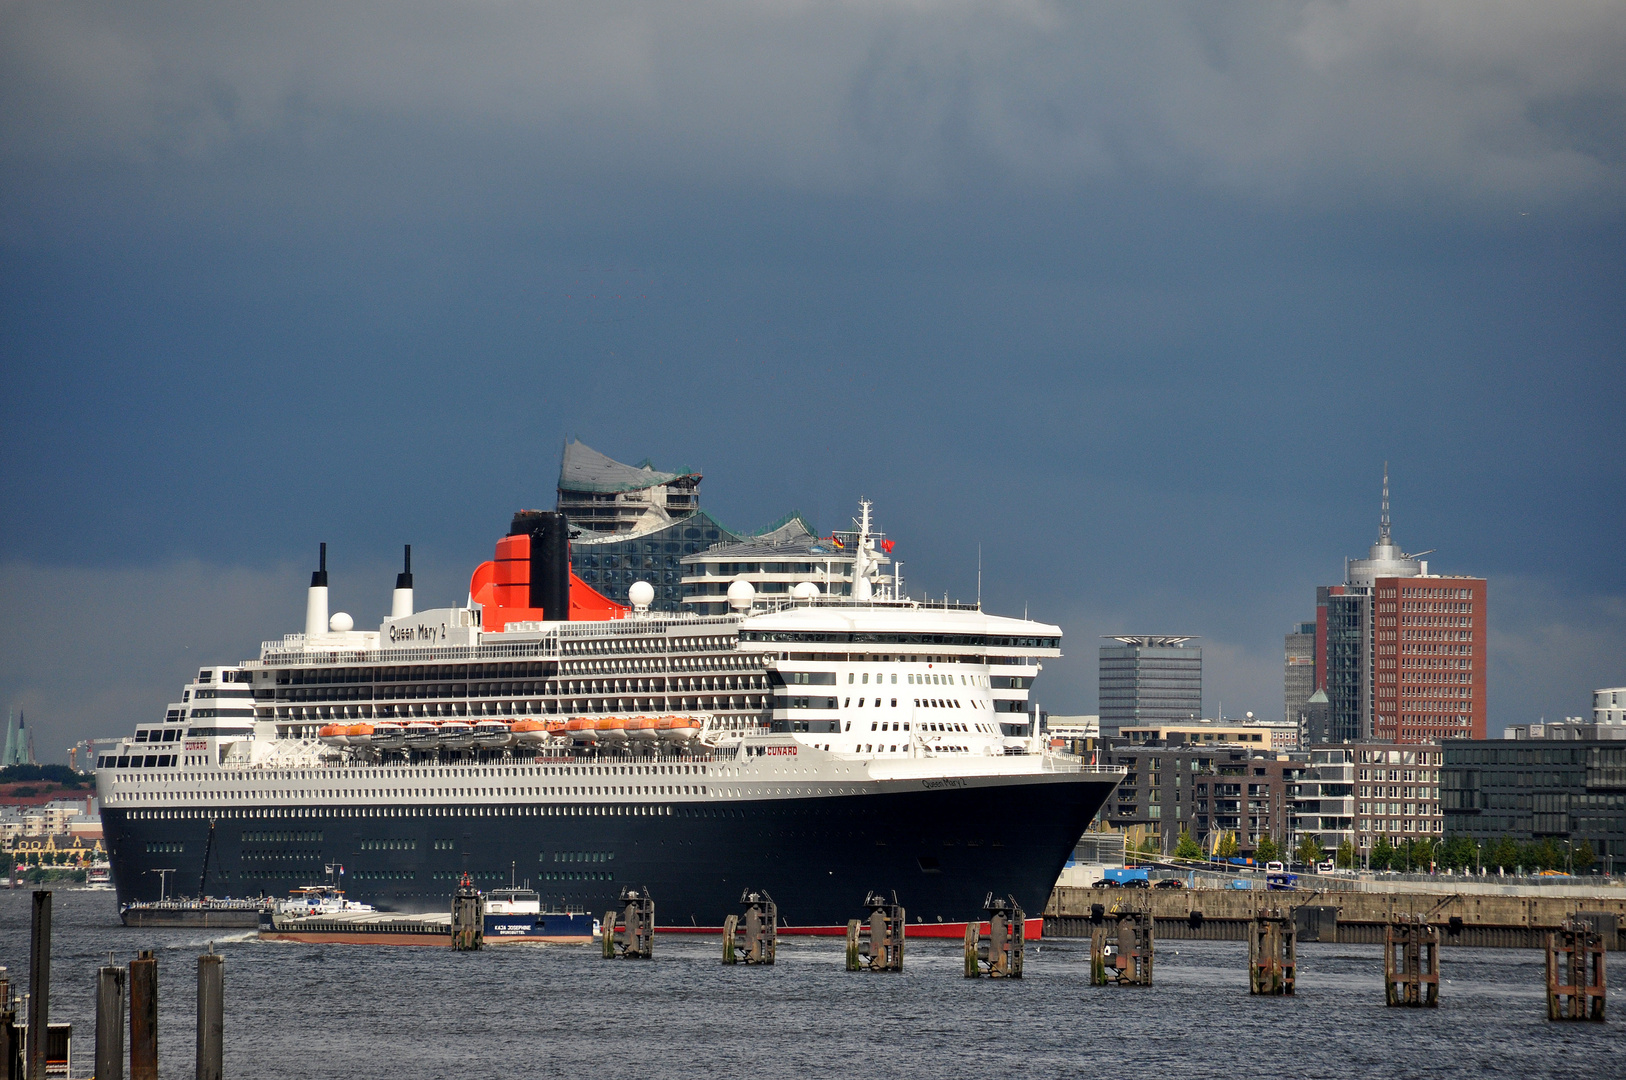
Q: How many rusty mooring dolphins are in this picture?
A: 9